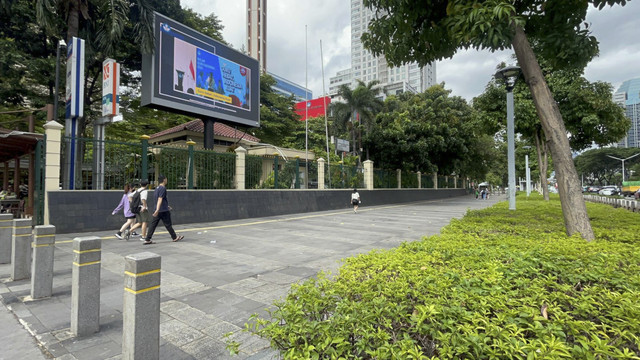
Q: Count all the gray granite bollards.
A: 5